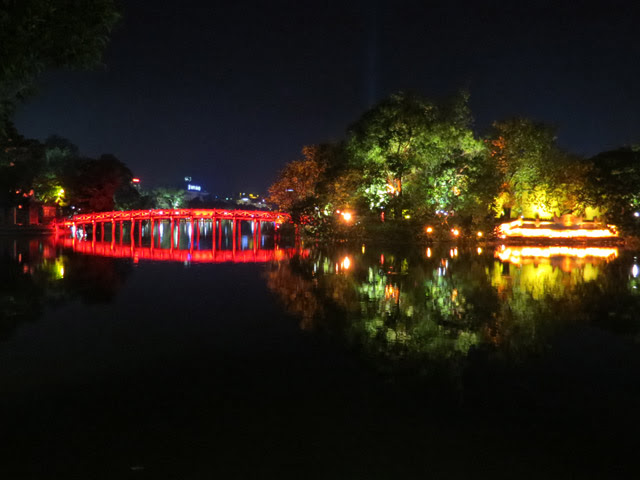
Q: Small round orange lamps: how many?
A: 4